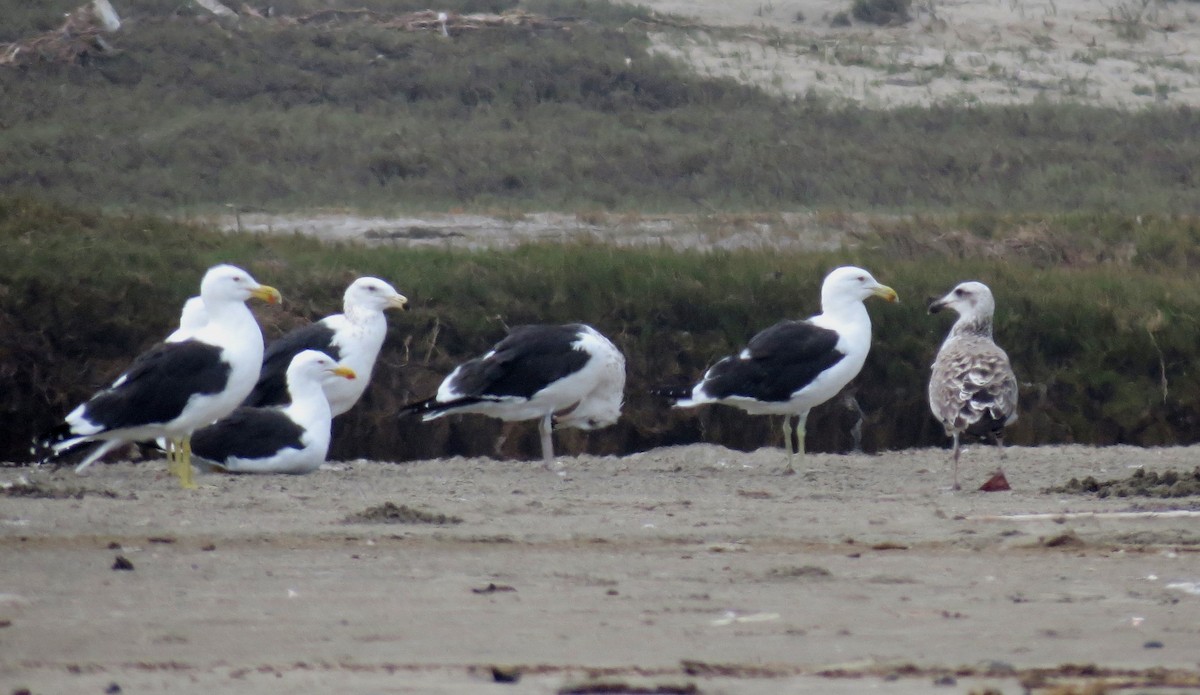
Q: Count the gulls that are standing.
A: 6